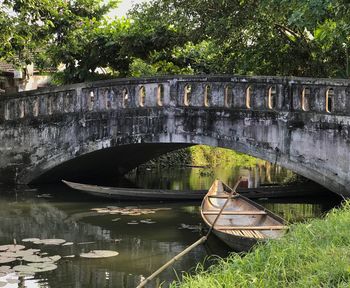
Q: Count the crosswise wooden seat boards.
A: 3